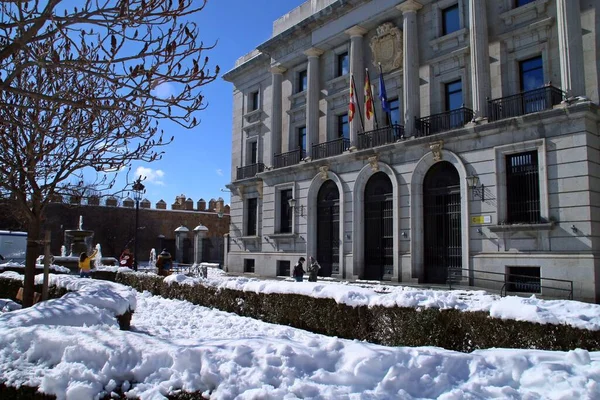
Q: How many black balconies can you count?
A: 6